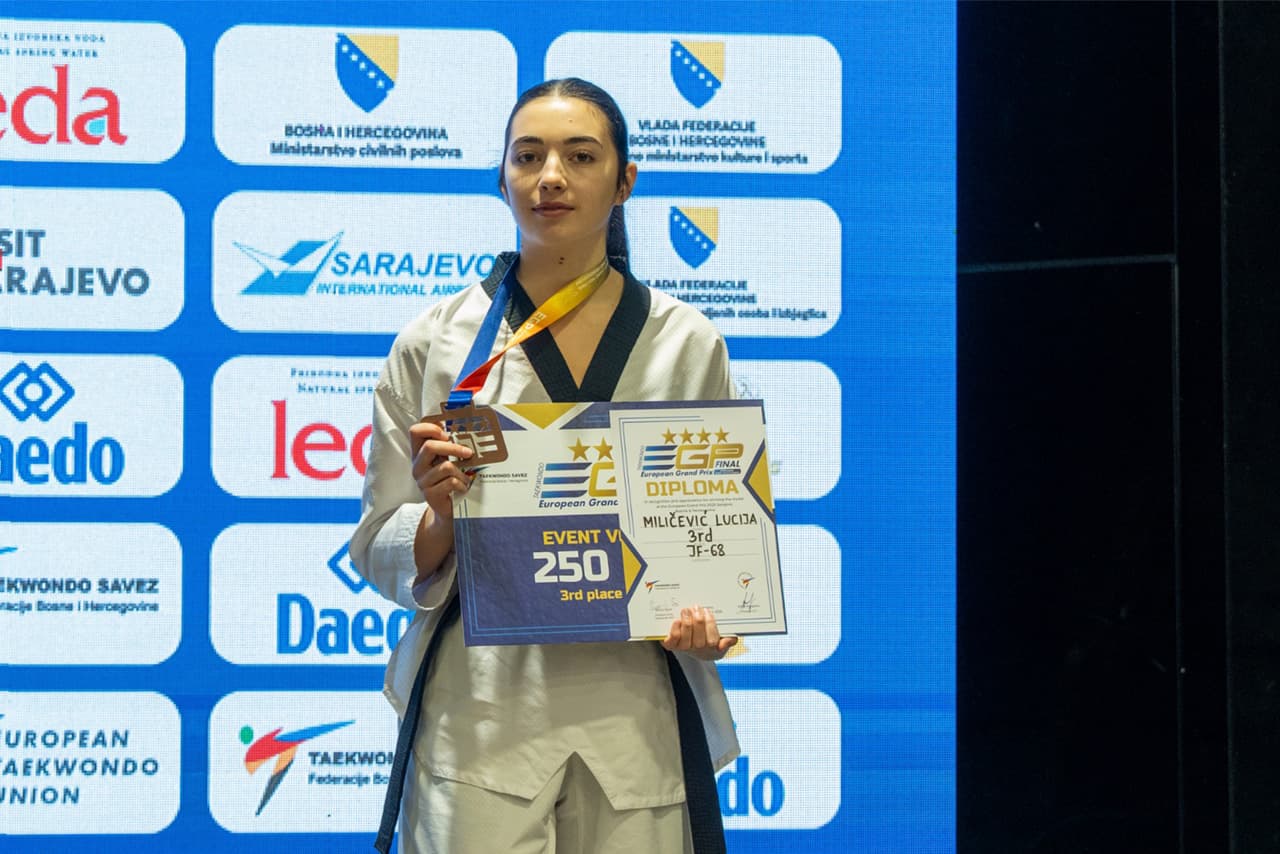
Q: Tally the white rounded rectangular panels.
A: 15